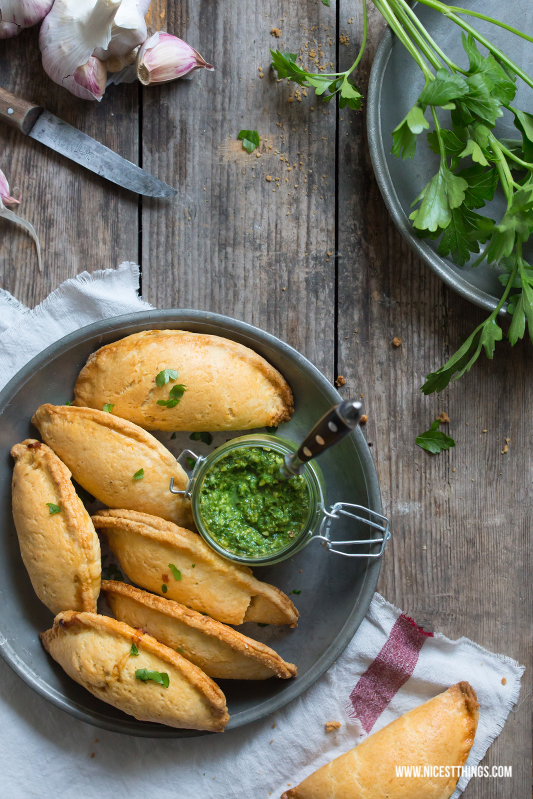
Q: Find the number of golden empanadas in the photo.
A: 7